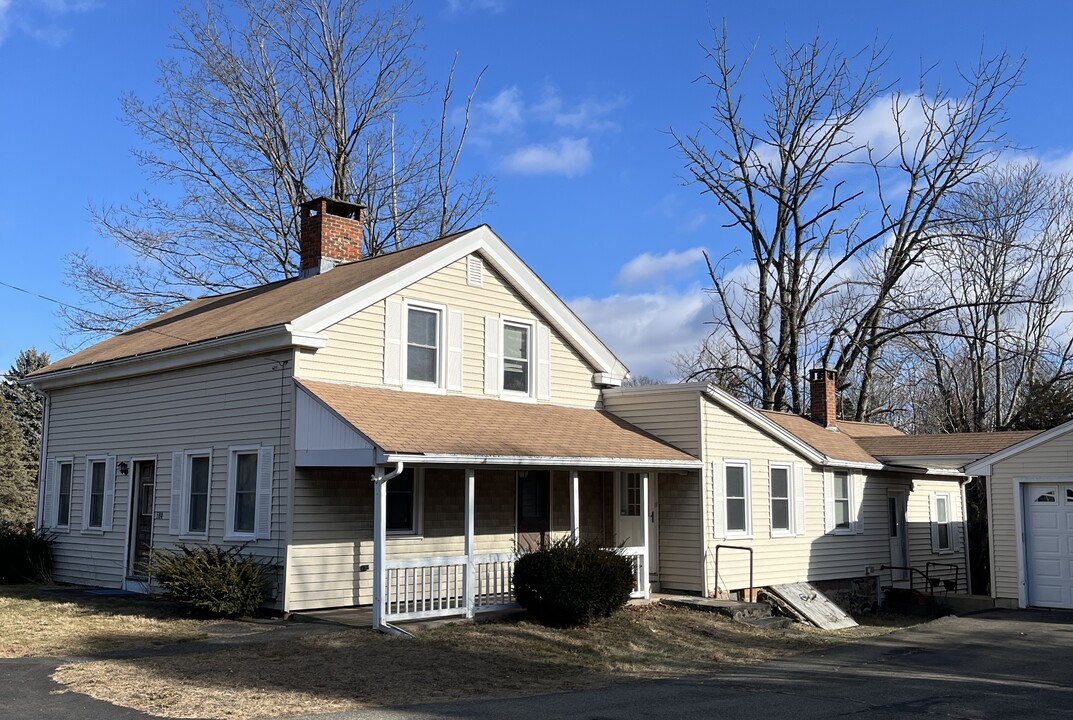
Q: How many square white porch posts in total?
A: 4